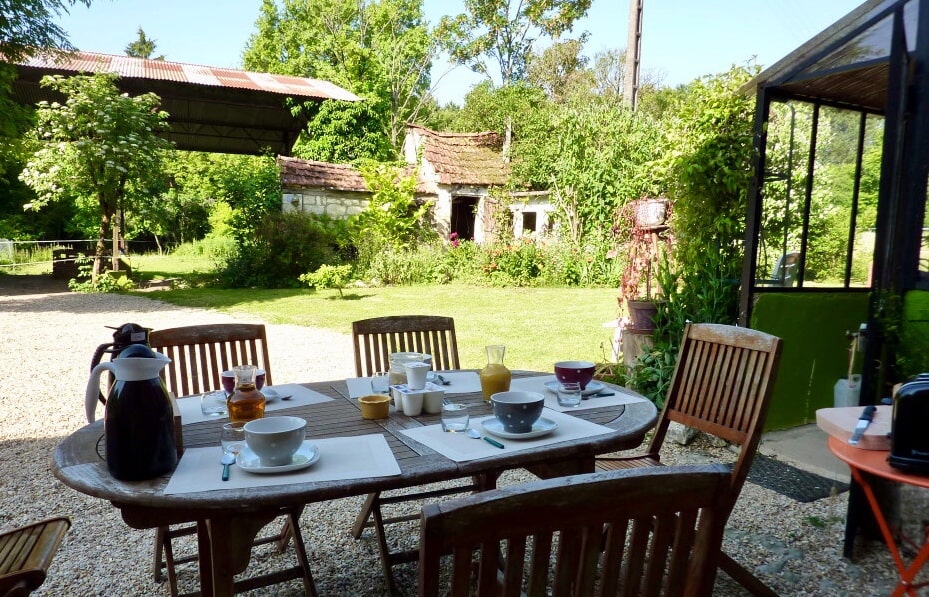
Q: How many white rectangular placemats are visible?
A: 5